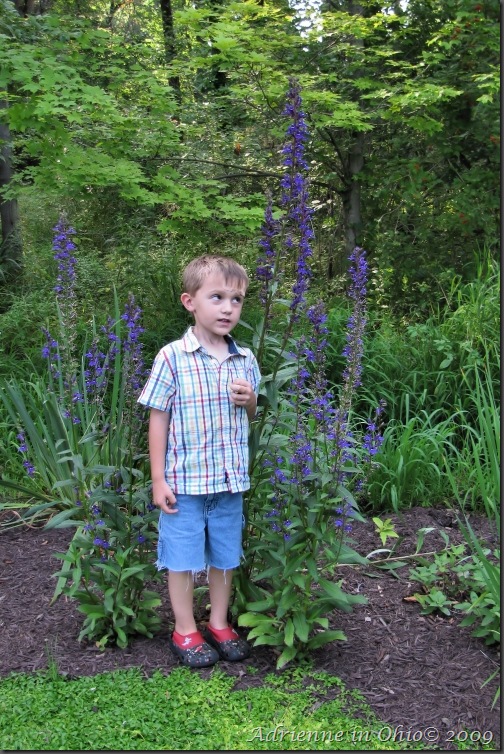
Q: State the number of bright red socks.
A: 2